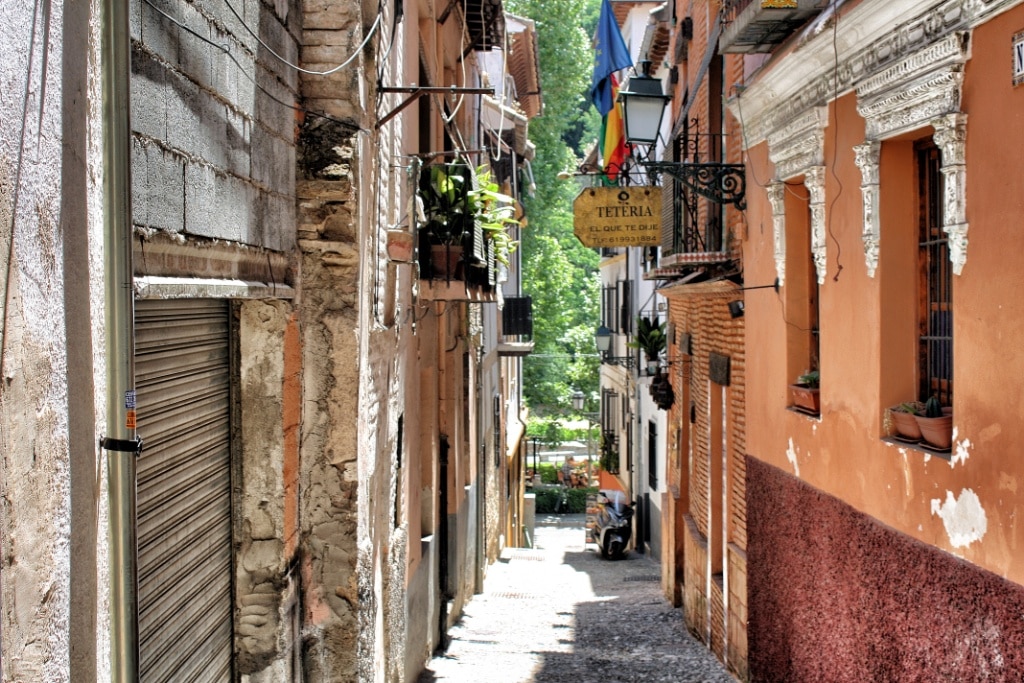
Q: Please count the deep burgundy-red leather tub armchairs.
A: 0